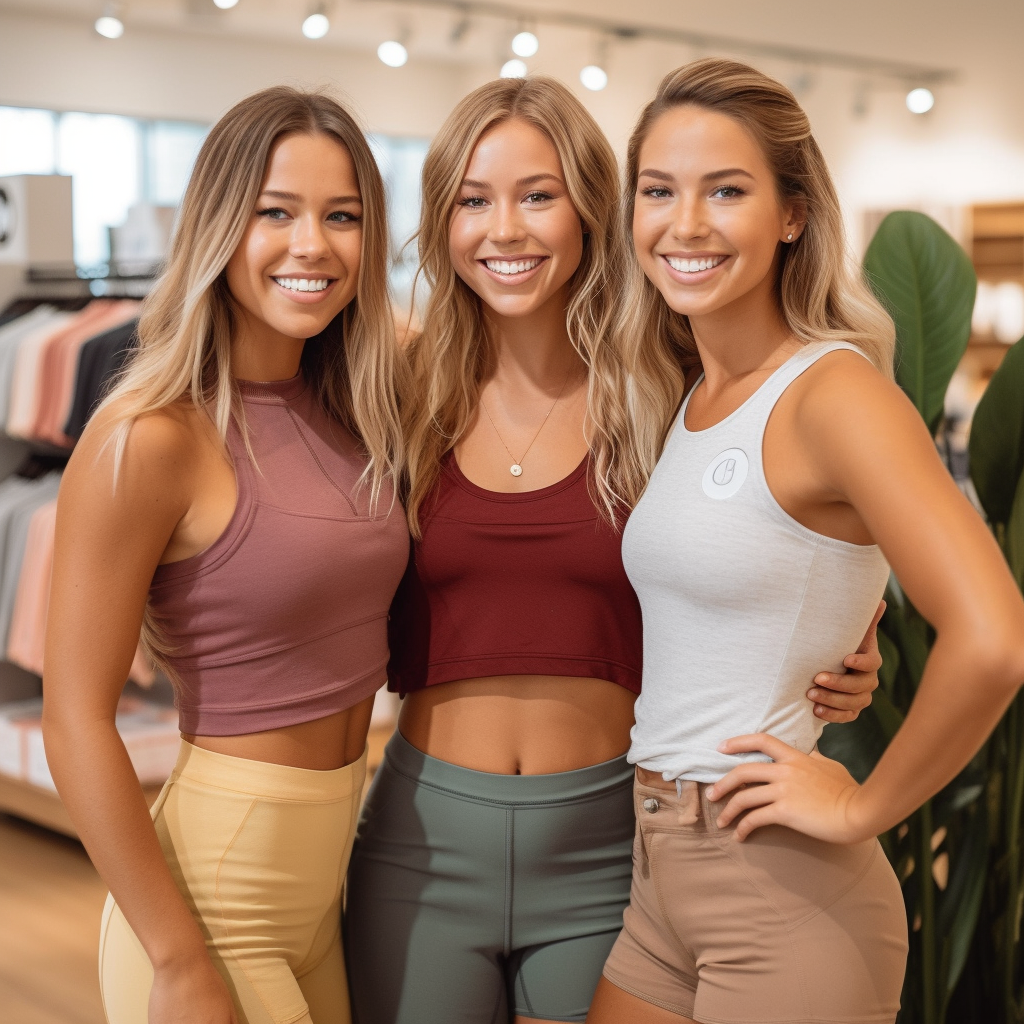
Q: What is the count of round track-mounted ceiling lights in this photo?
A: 8